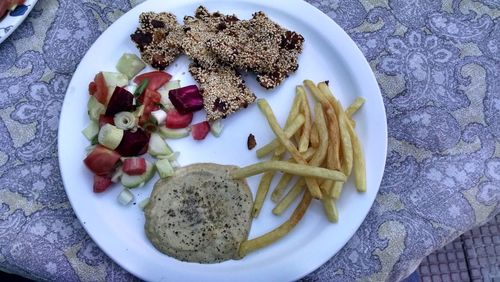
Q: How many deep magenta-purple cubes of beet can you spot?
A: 3